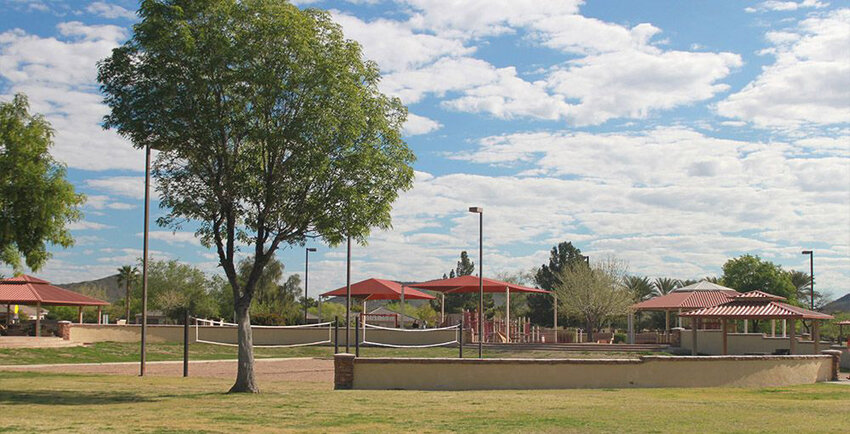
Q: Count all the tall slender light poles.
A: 5